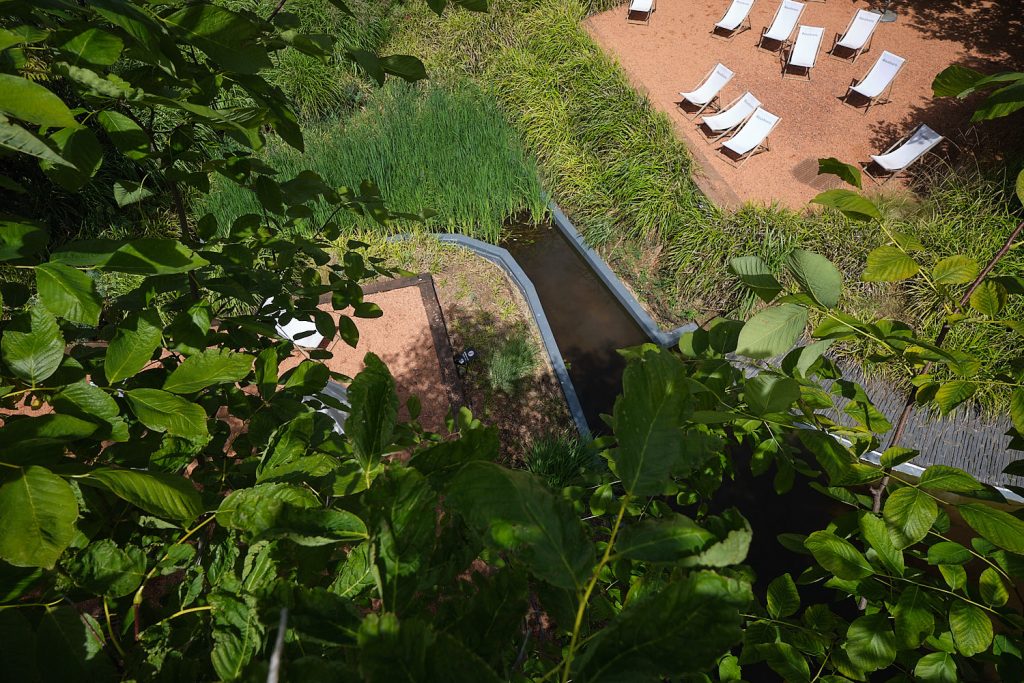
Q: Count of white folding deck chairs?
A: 12